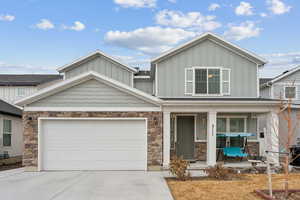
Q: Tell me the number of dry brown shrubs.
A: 2